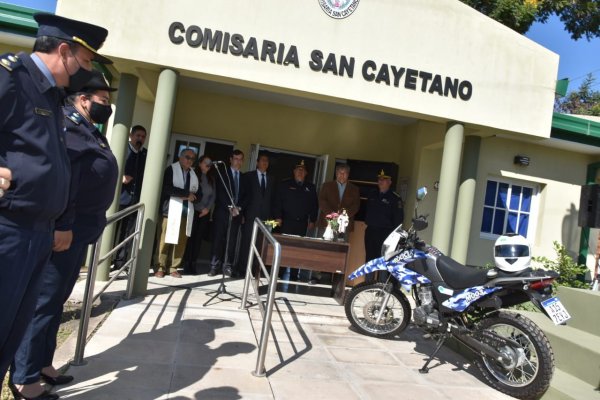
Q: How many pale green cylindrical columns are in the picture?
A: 4